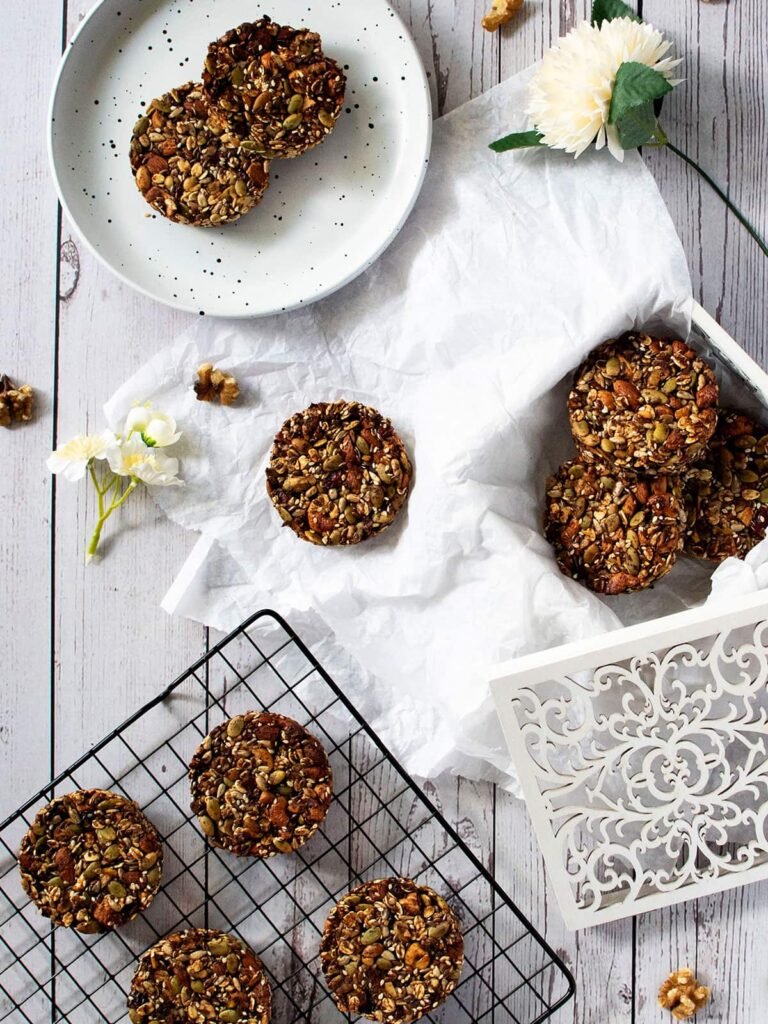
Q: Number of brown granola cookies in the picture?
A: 10